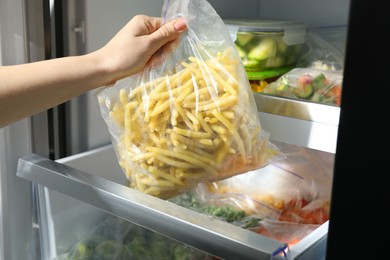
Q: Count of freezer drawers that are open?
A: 1